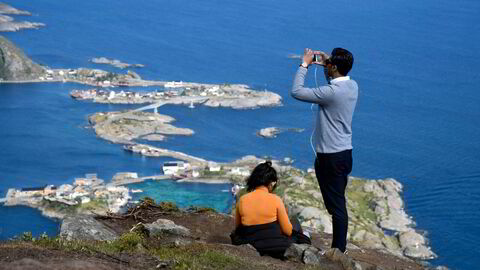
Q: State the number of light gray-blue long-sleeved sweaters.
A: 1